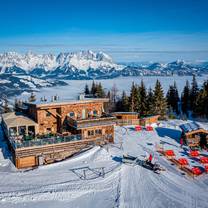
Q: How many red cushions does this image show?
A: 8